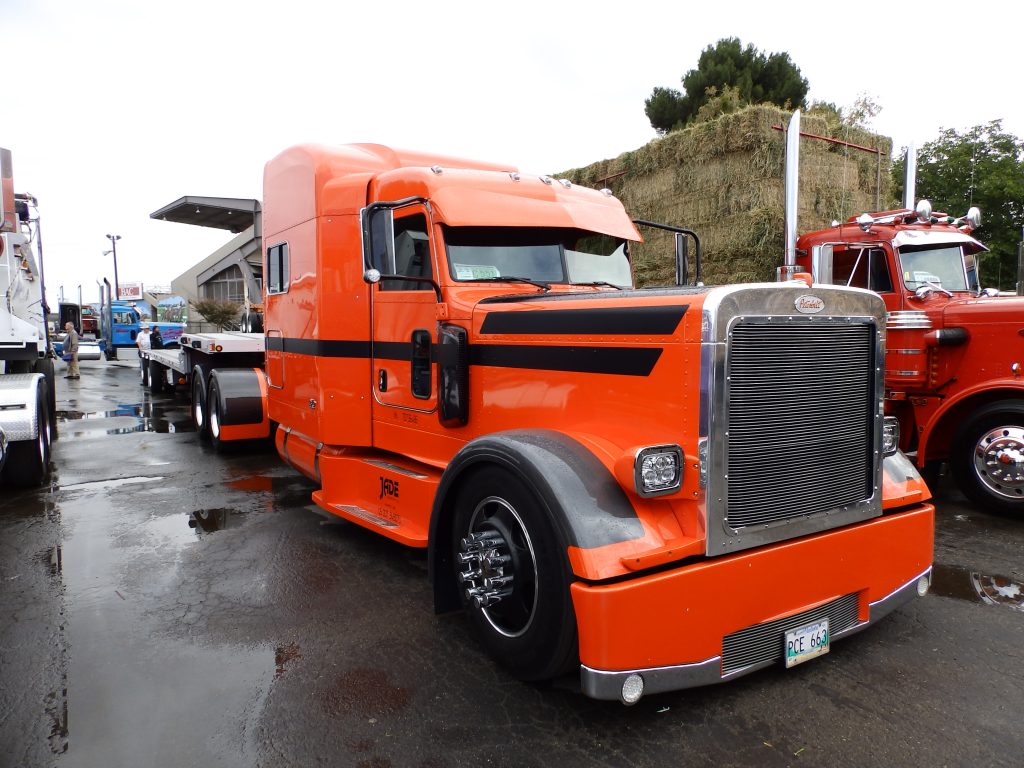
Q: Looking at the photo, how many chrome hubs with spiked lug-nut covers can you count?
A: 1